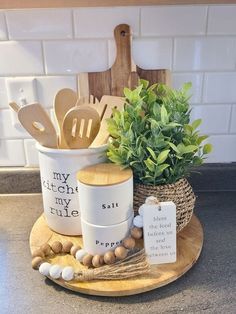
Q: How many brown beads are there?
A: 12